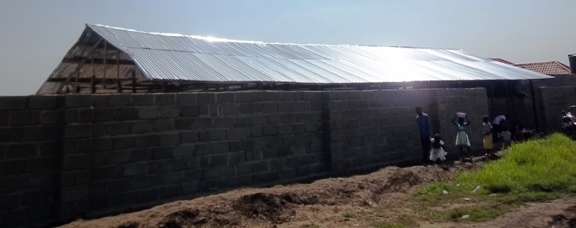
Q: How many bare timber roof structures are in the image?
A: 1